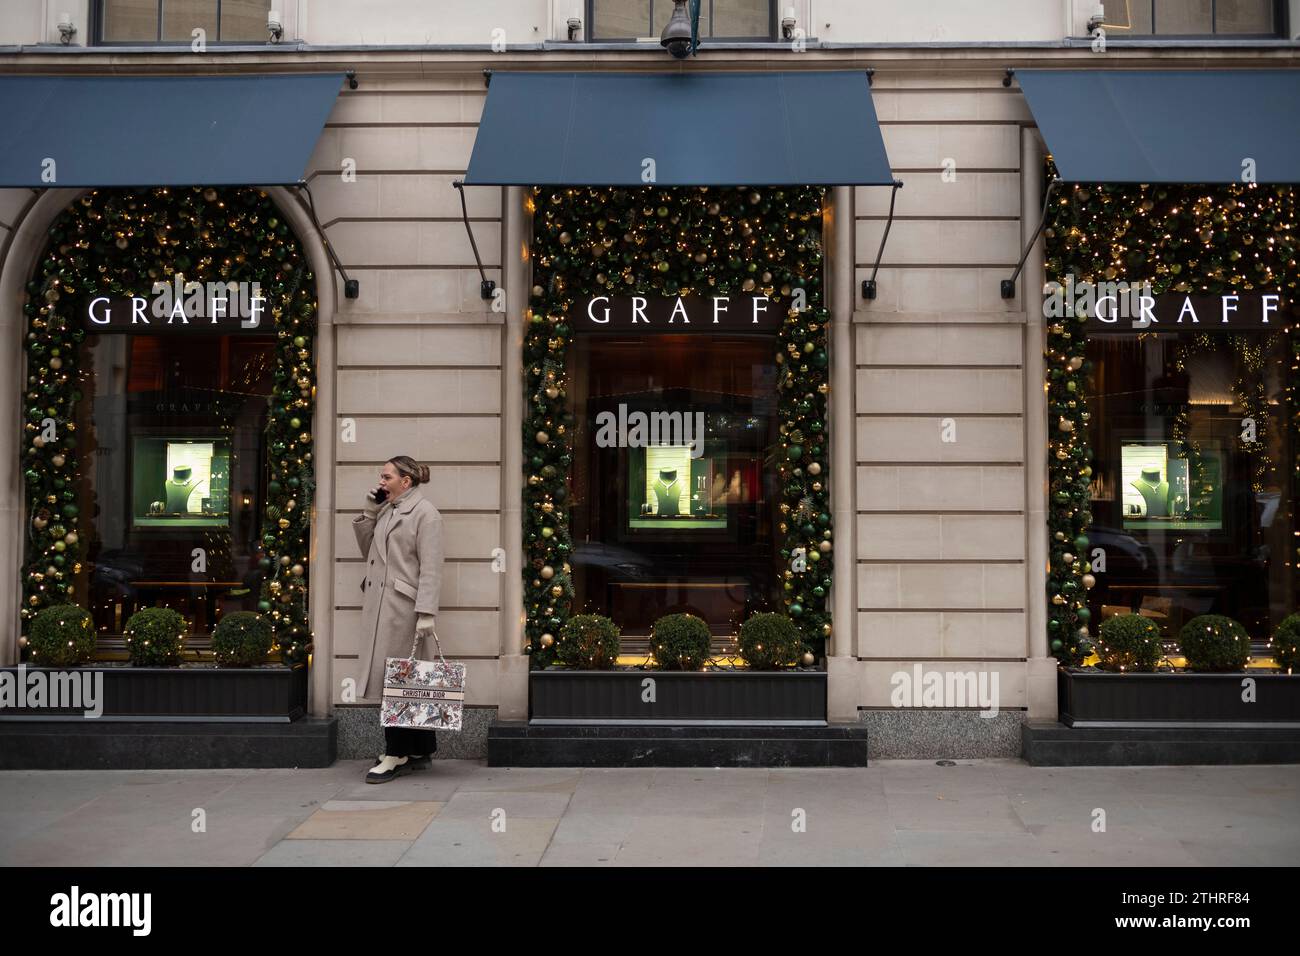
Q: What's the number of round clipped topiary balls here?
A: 9